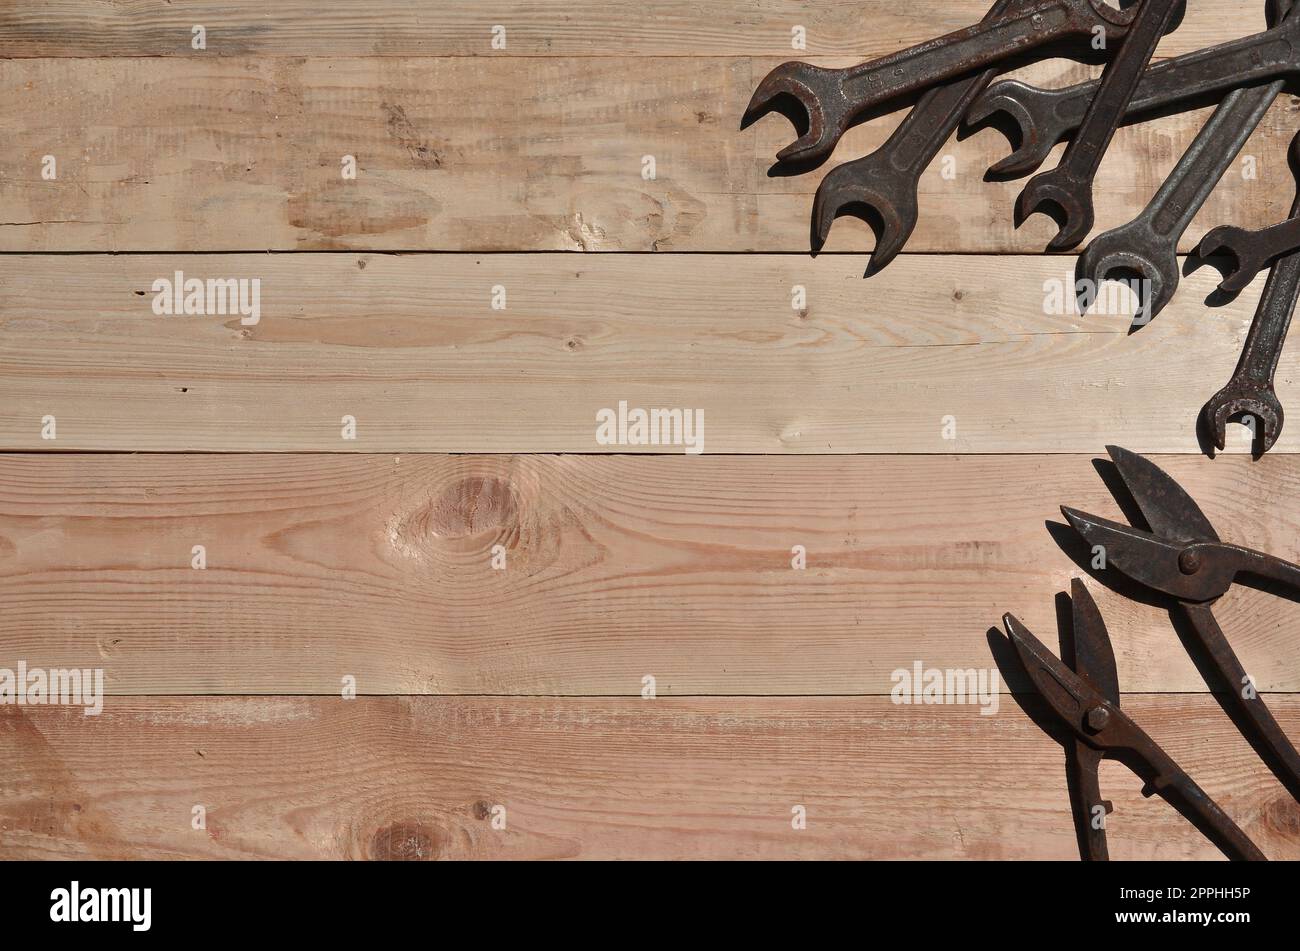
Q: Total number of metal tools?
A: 9